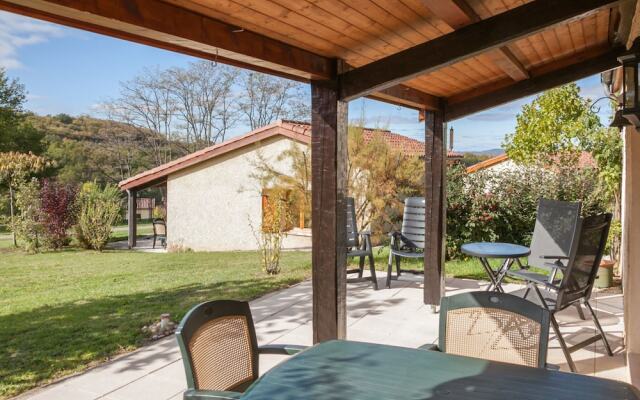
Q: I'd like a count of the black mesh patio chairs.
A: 2